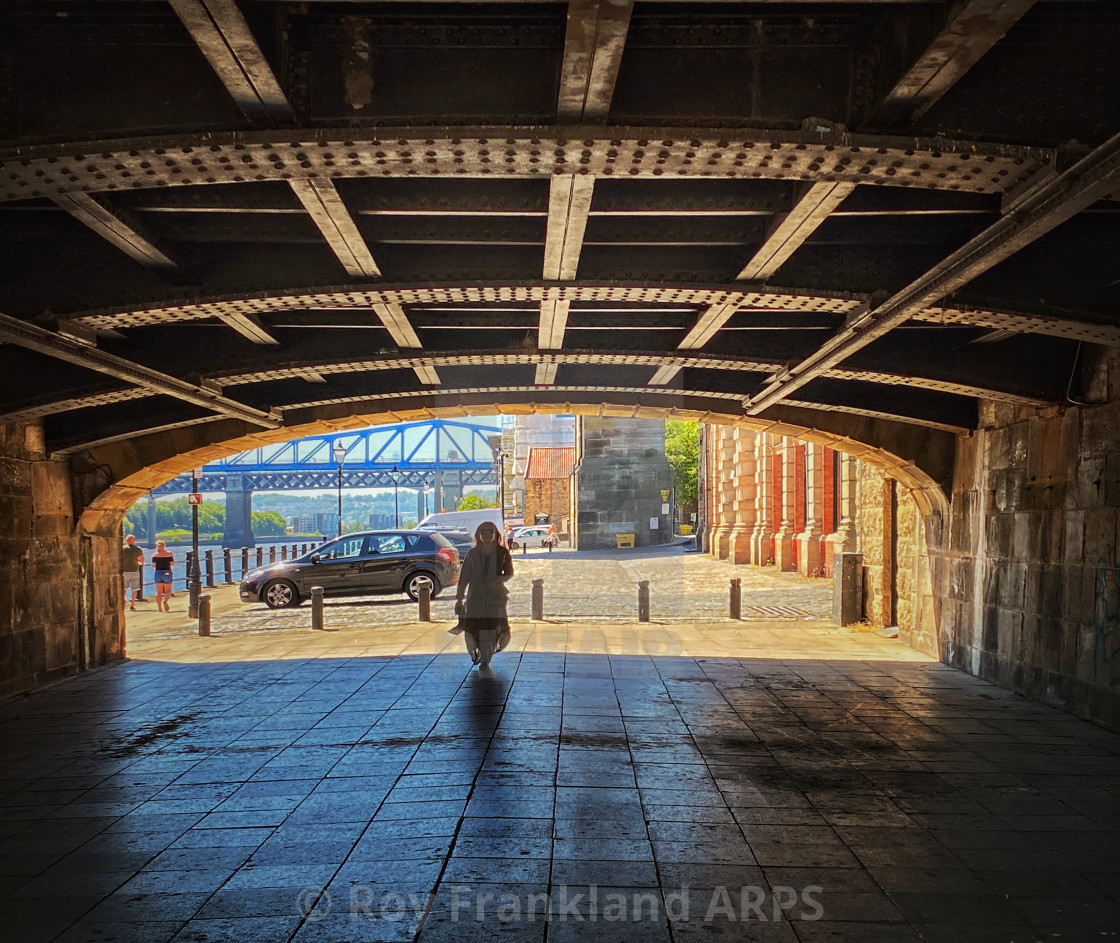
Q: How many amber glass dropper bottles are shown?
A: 0